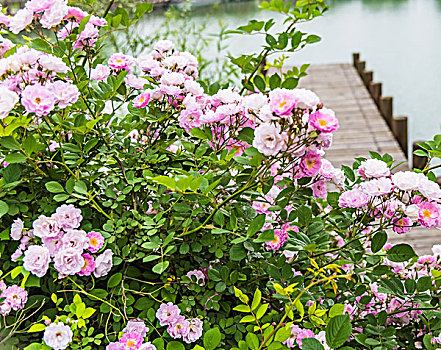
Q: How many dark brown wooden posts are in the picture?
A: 7